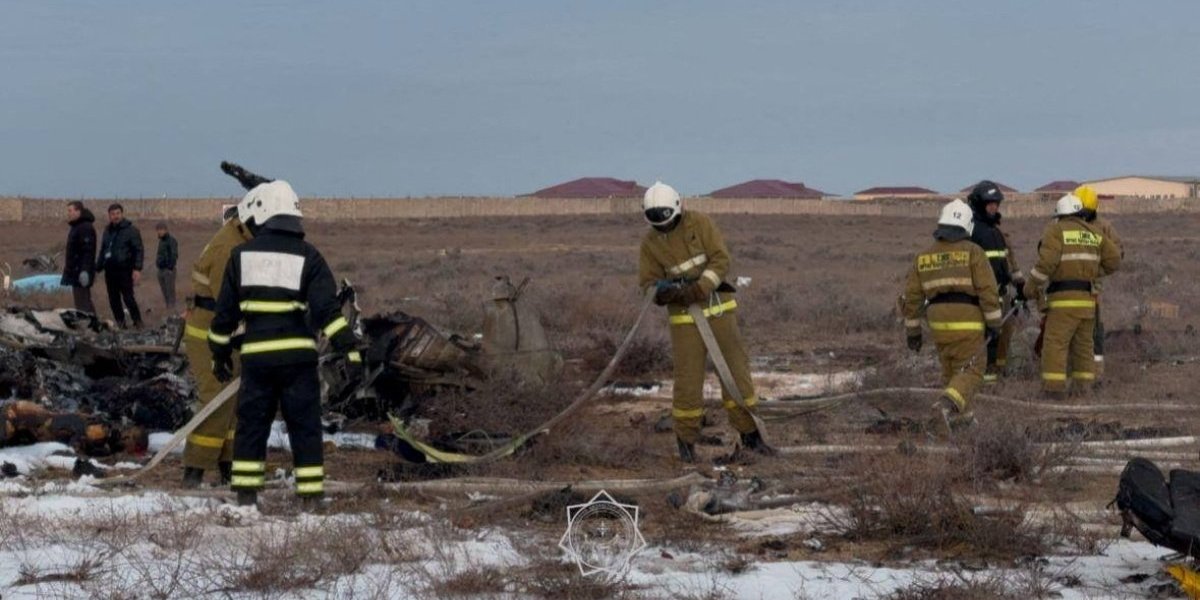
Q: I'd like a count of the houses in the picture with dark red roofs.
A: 5